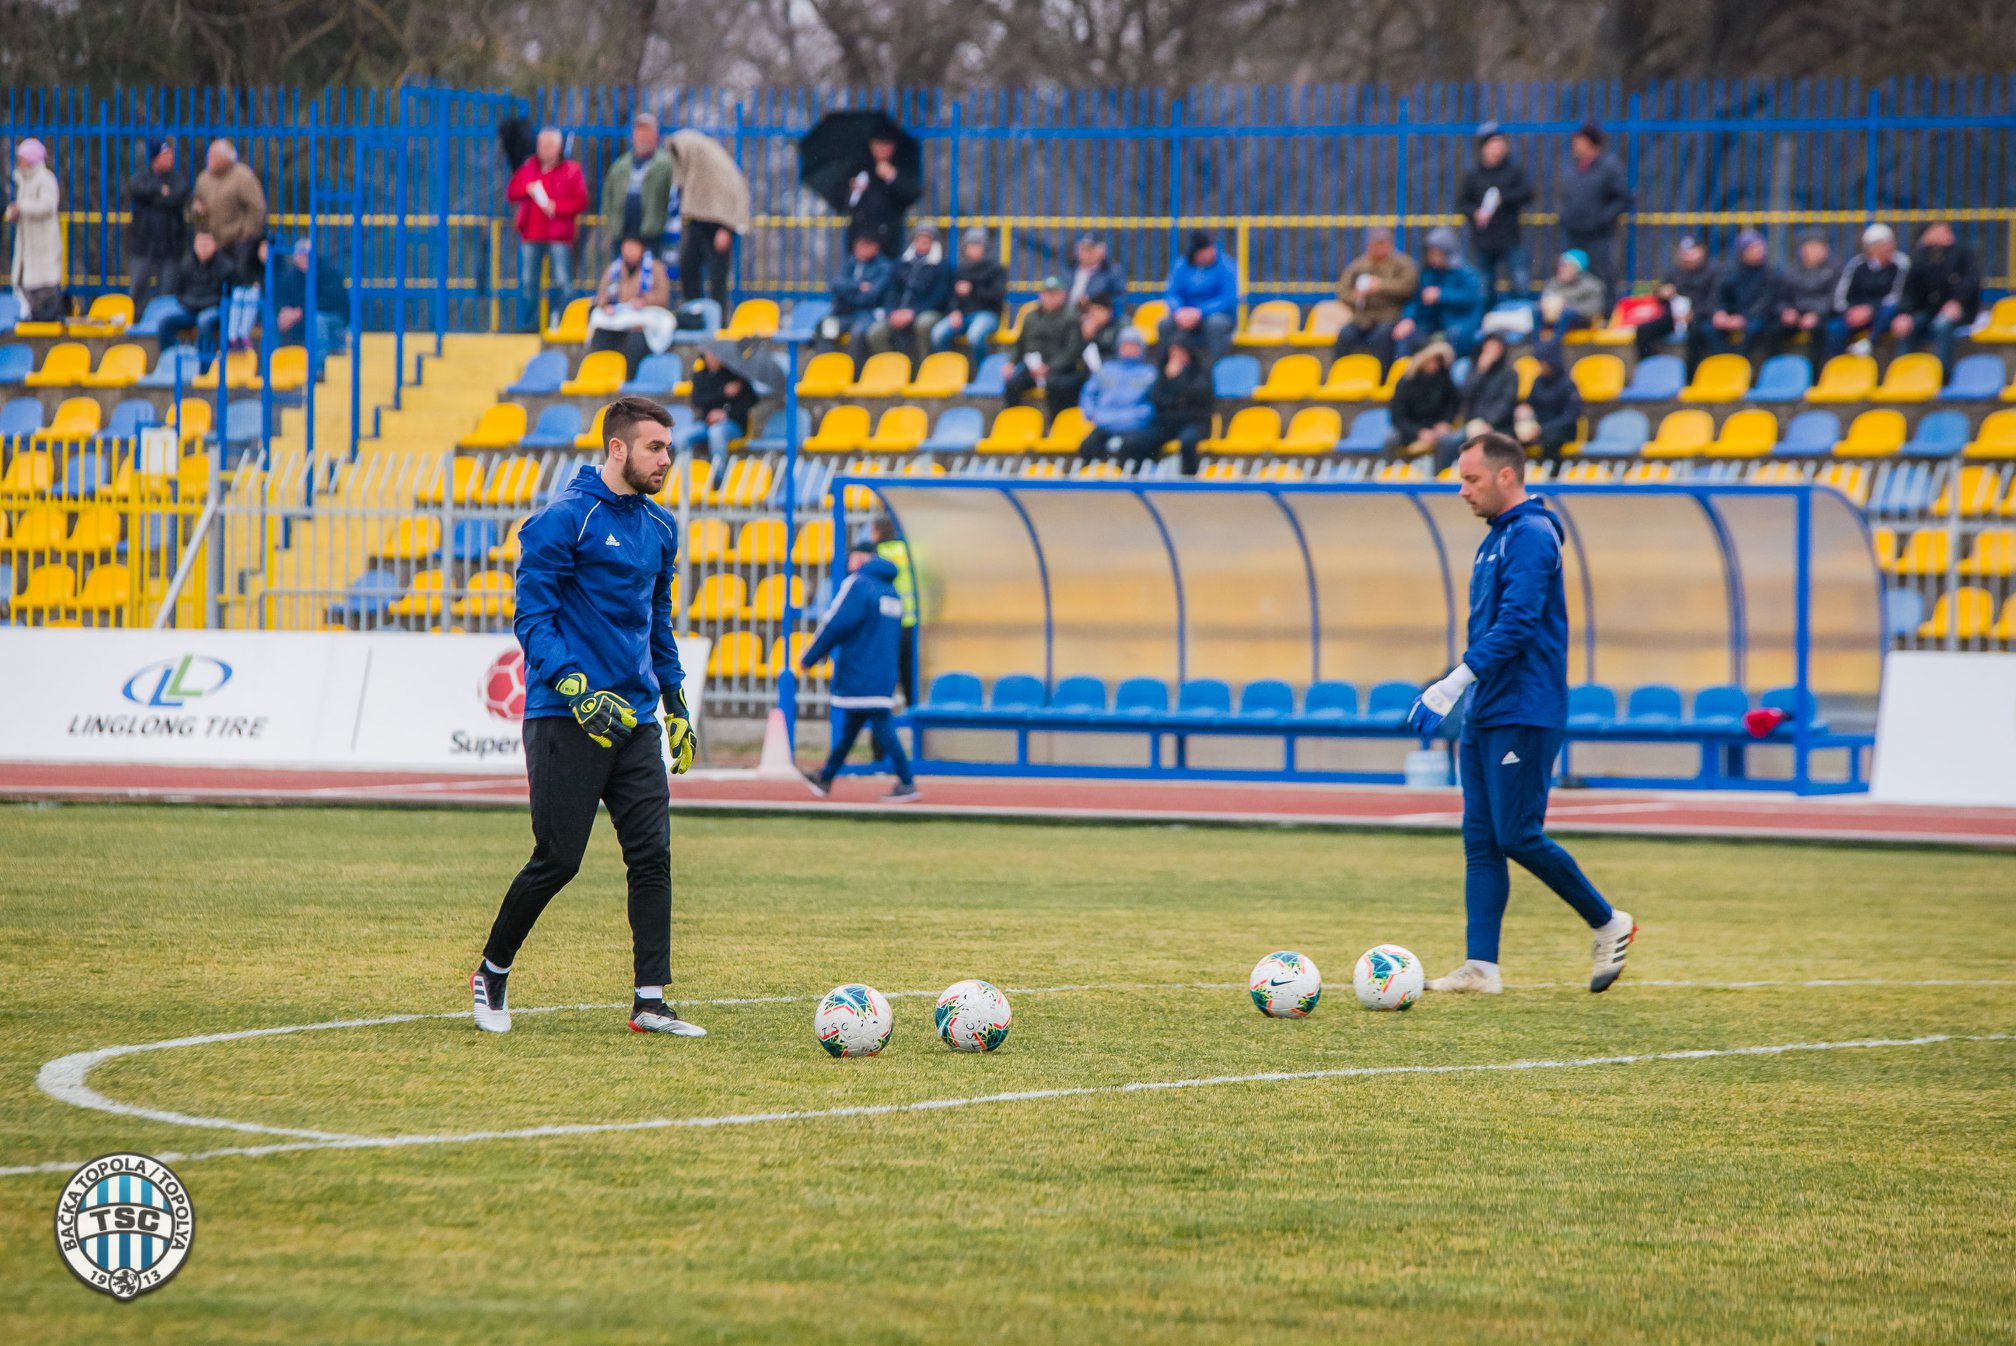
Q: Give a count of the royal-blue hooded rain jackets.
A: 3